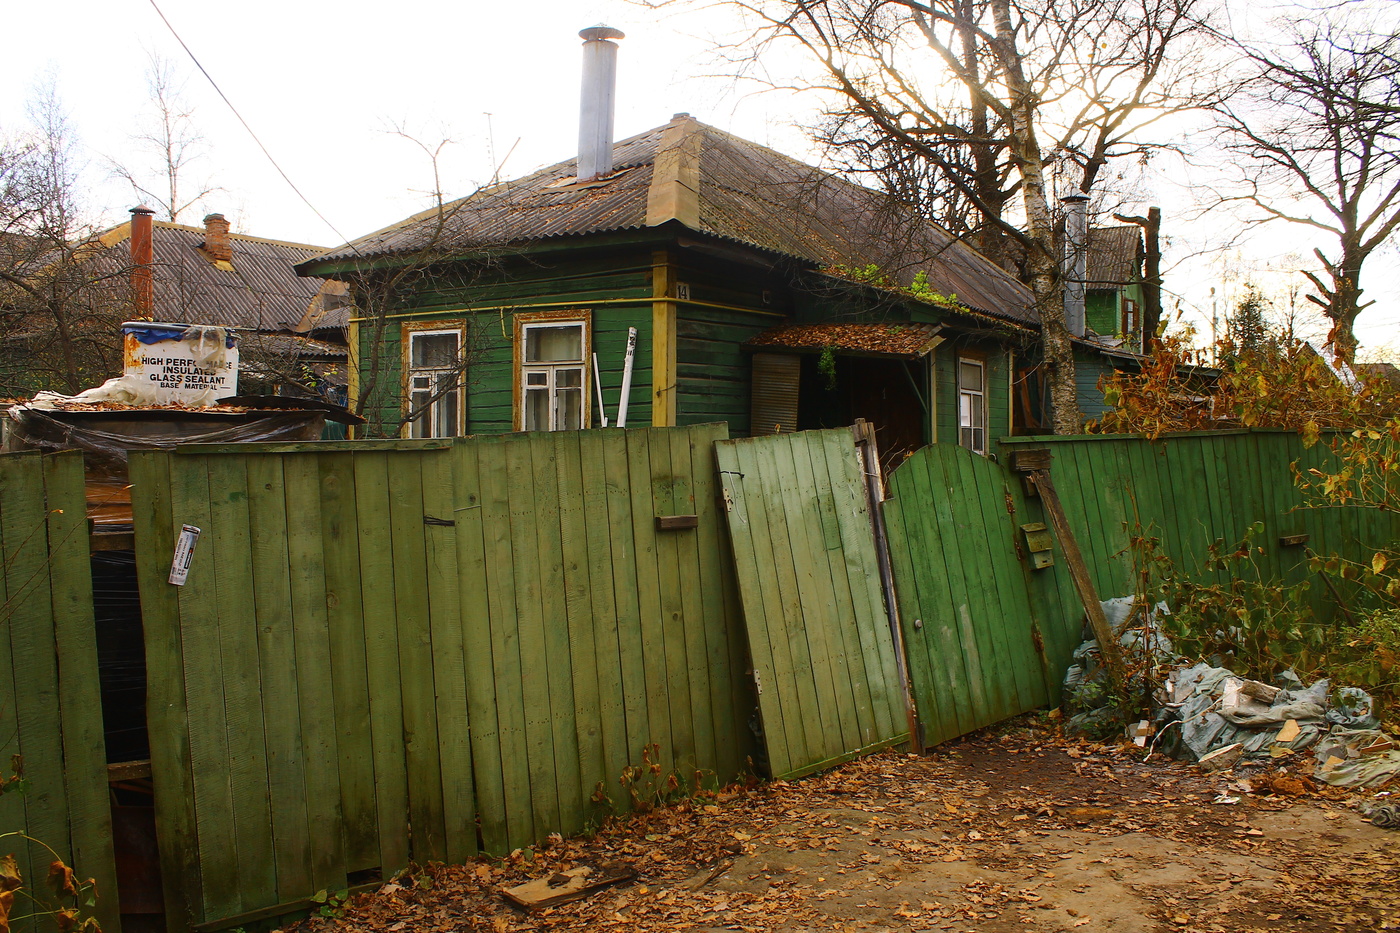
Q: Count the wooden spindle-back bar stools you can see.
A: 0